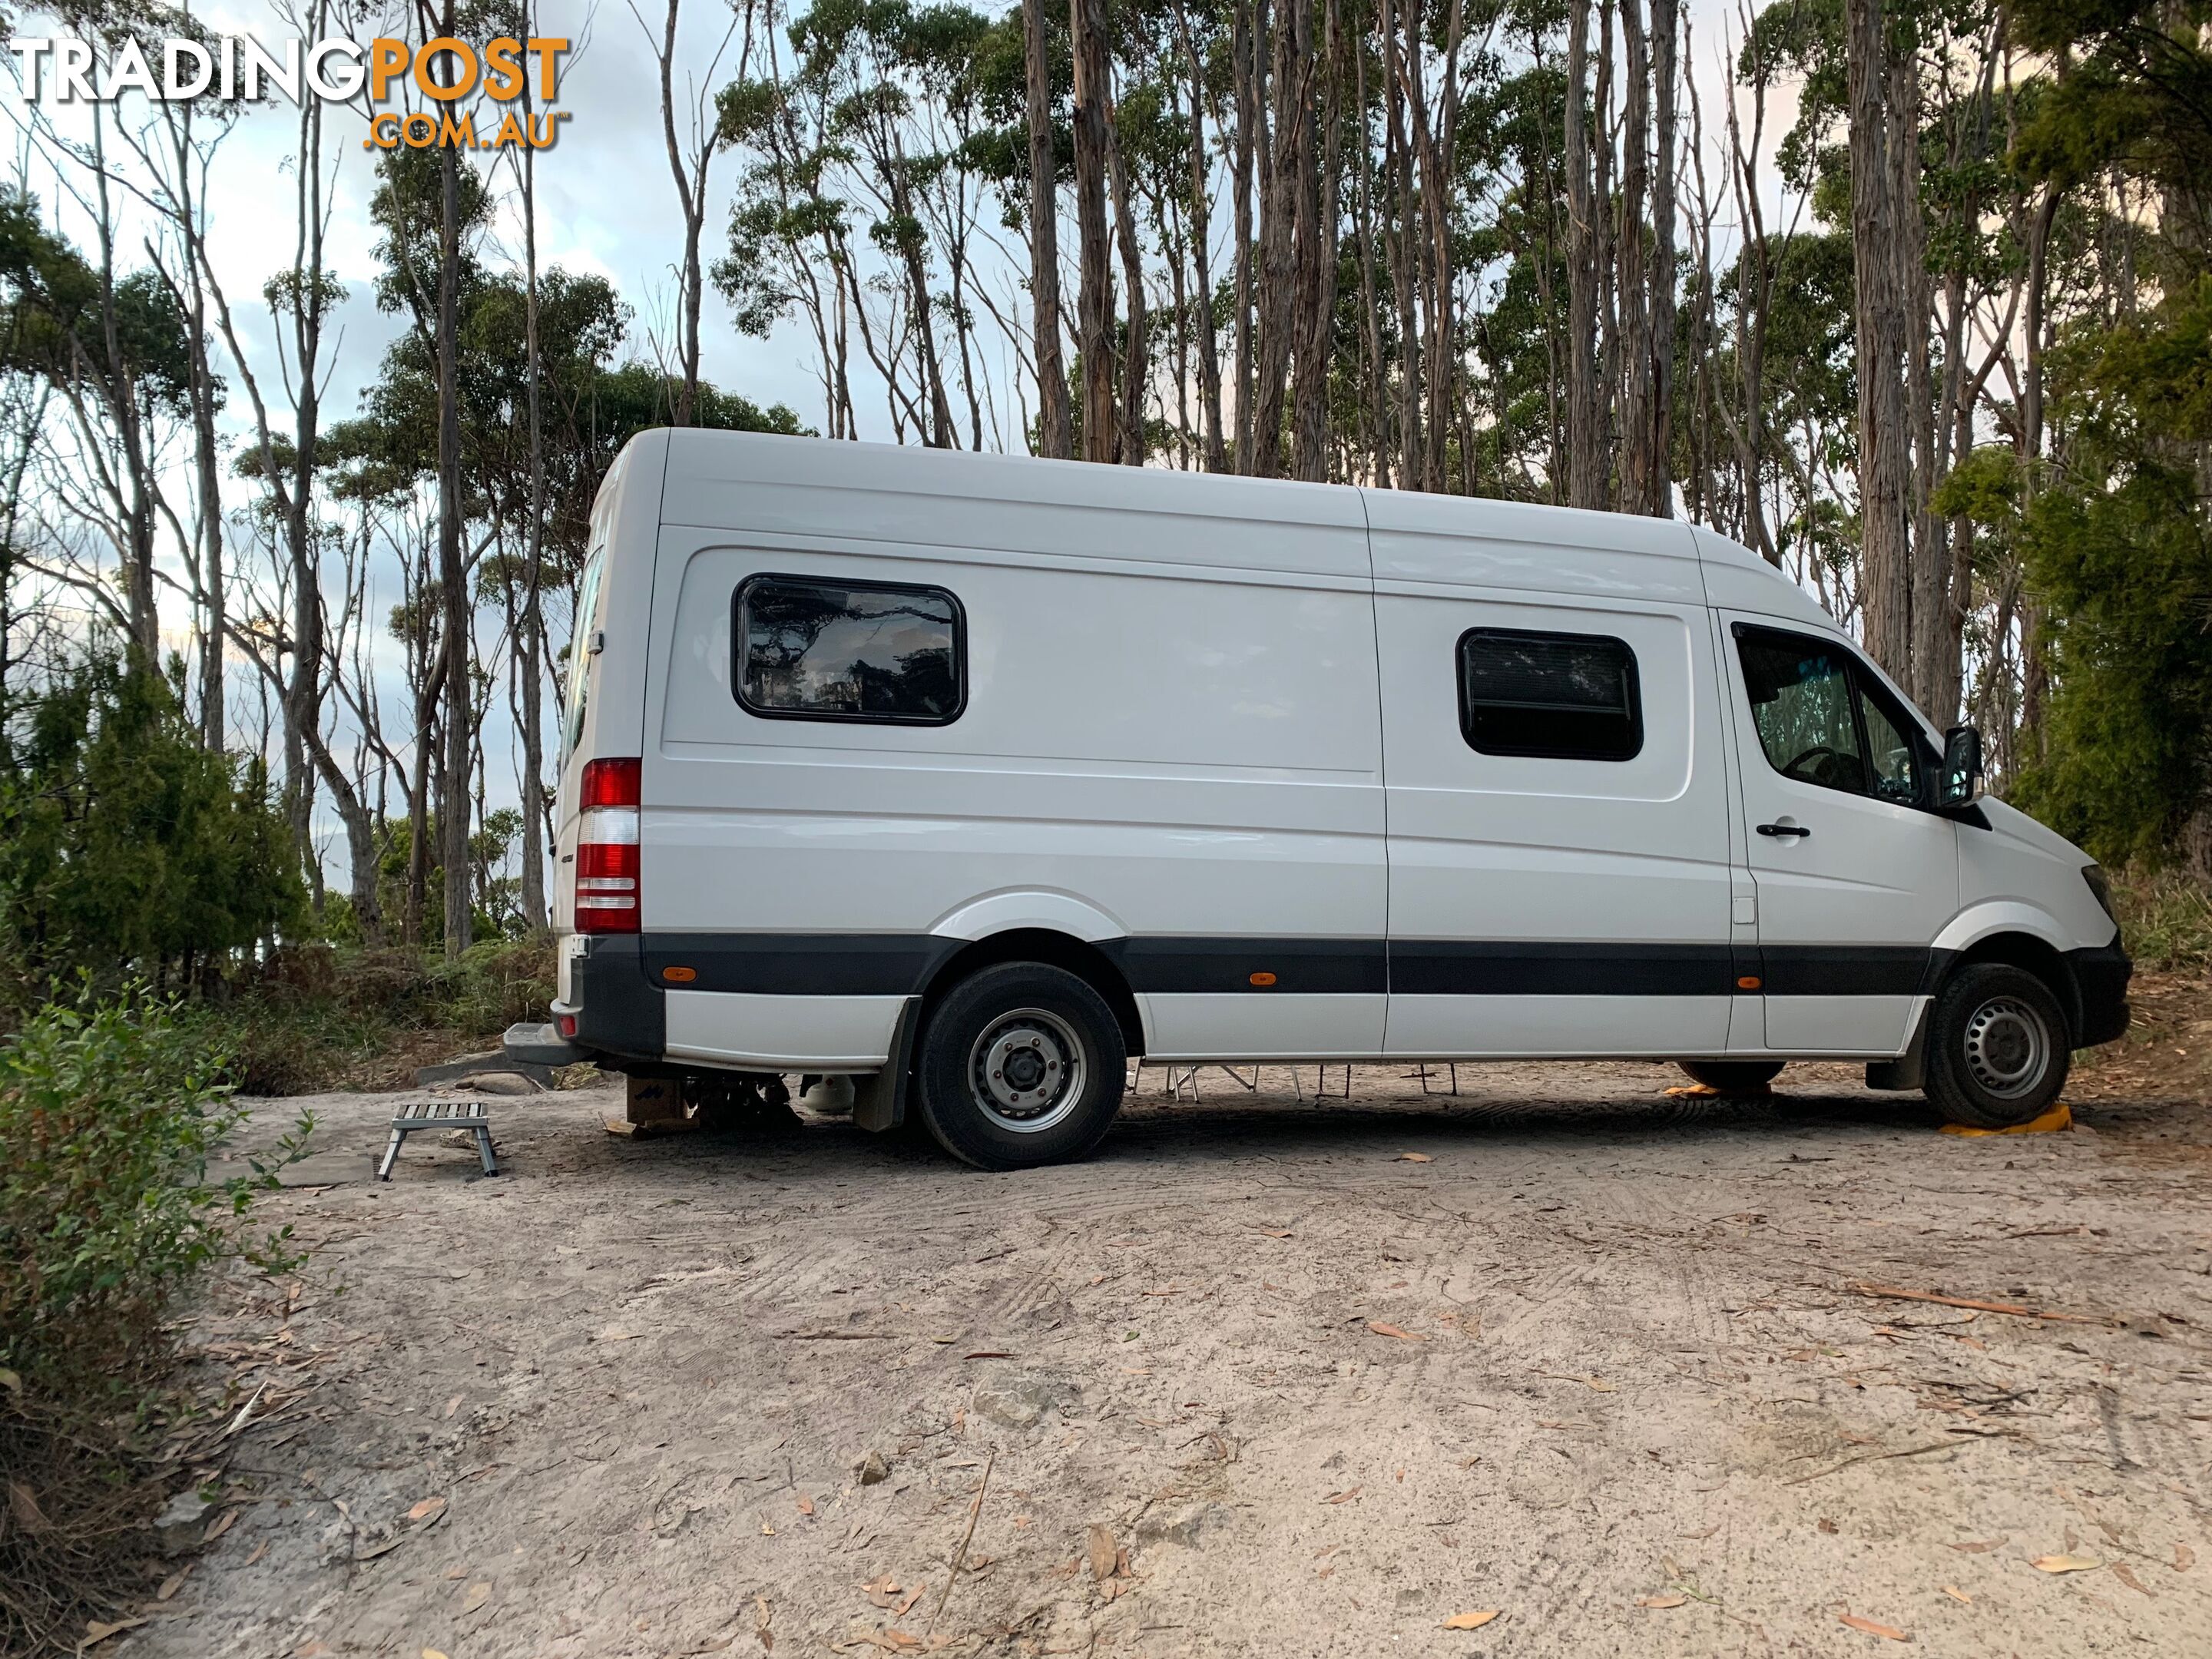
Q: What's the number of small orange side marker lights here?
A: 3